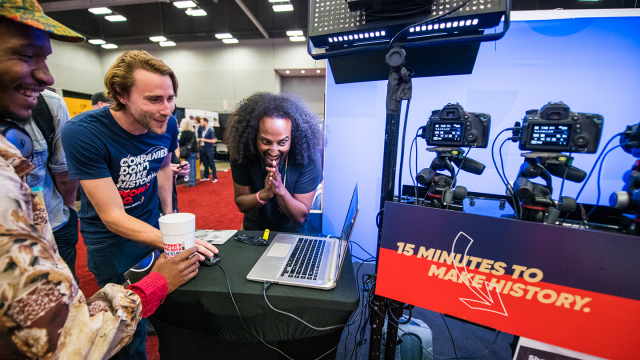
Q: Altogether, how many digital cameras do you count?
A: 3